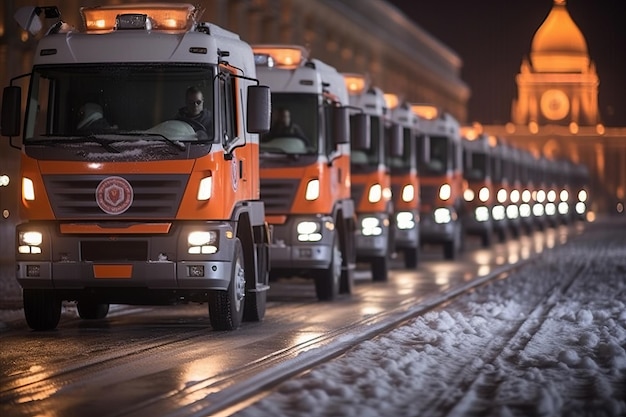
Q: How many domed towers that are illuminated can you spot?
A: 1